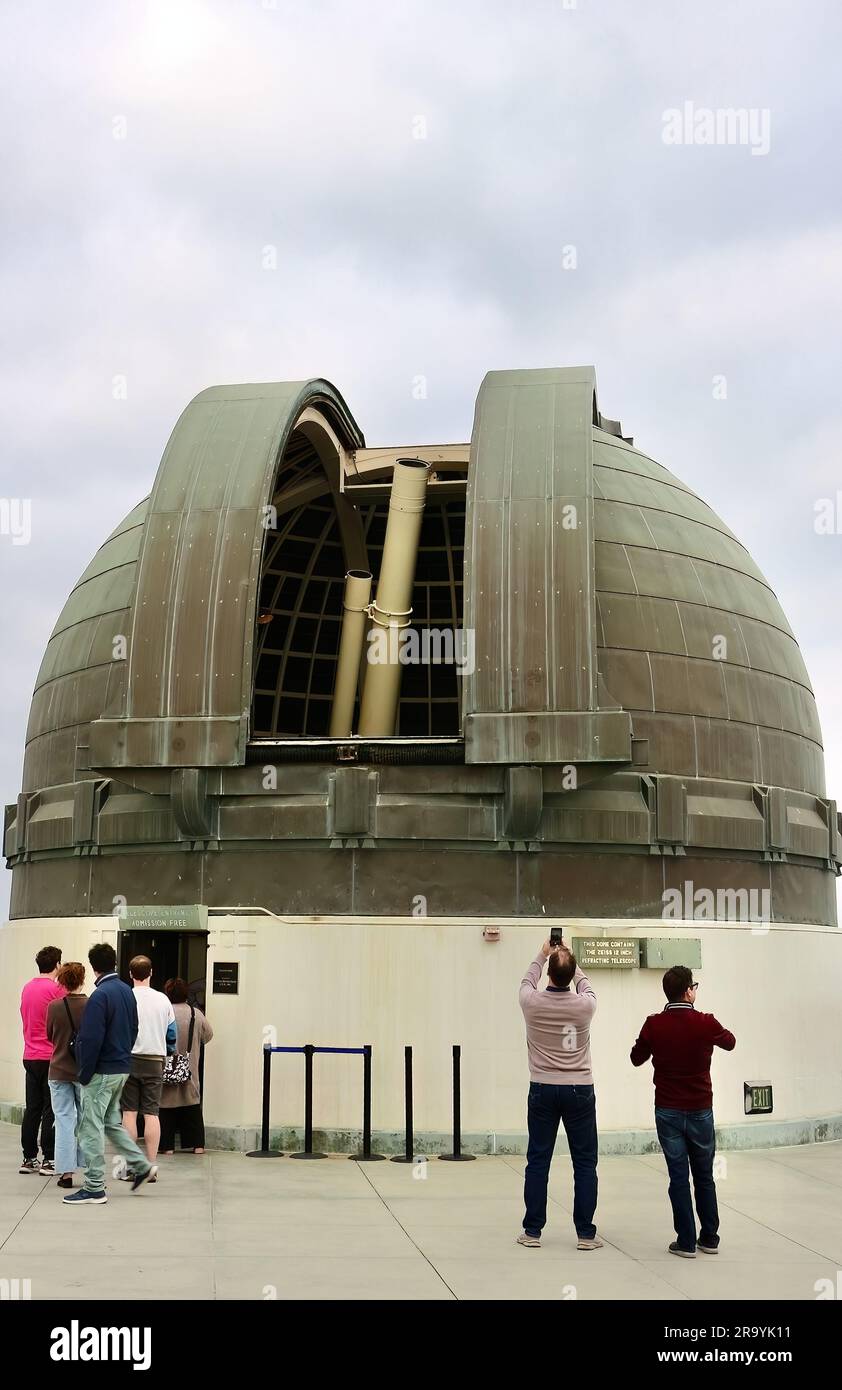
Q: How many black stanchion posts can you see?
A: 5